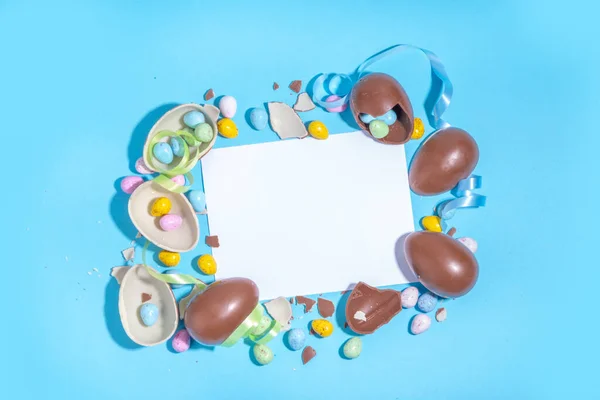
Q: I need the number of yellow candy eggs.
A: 8